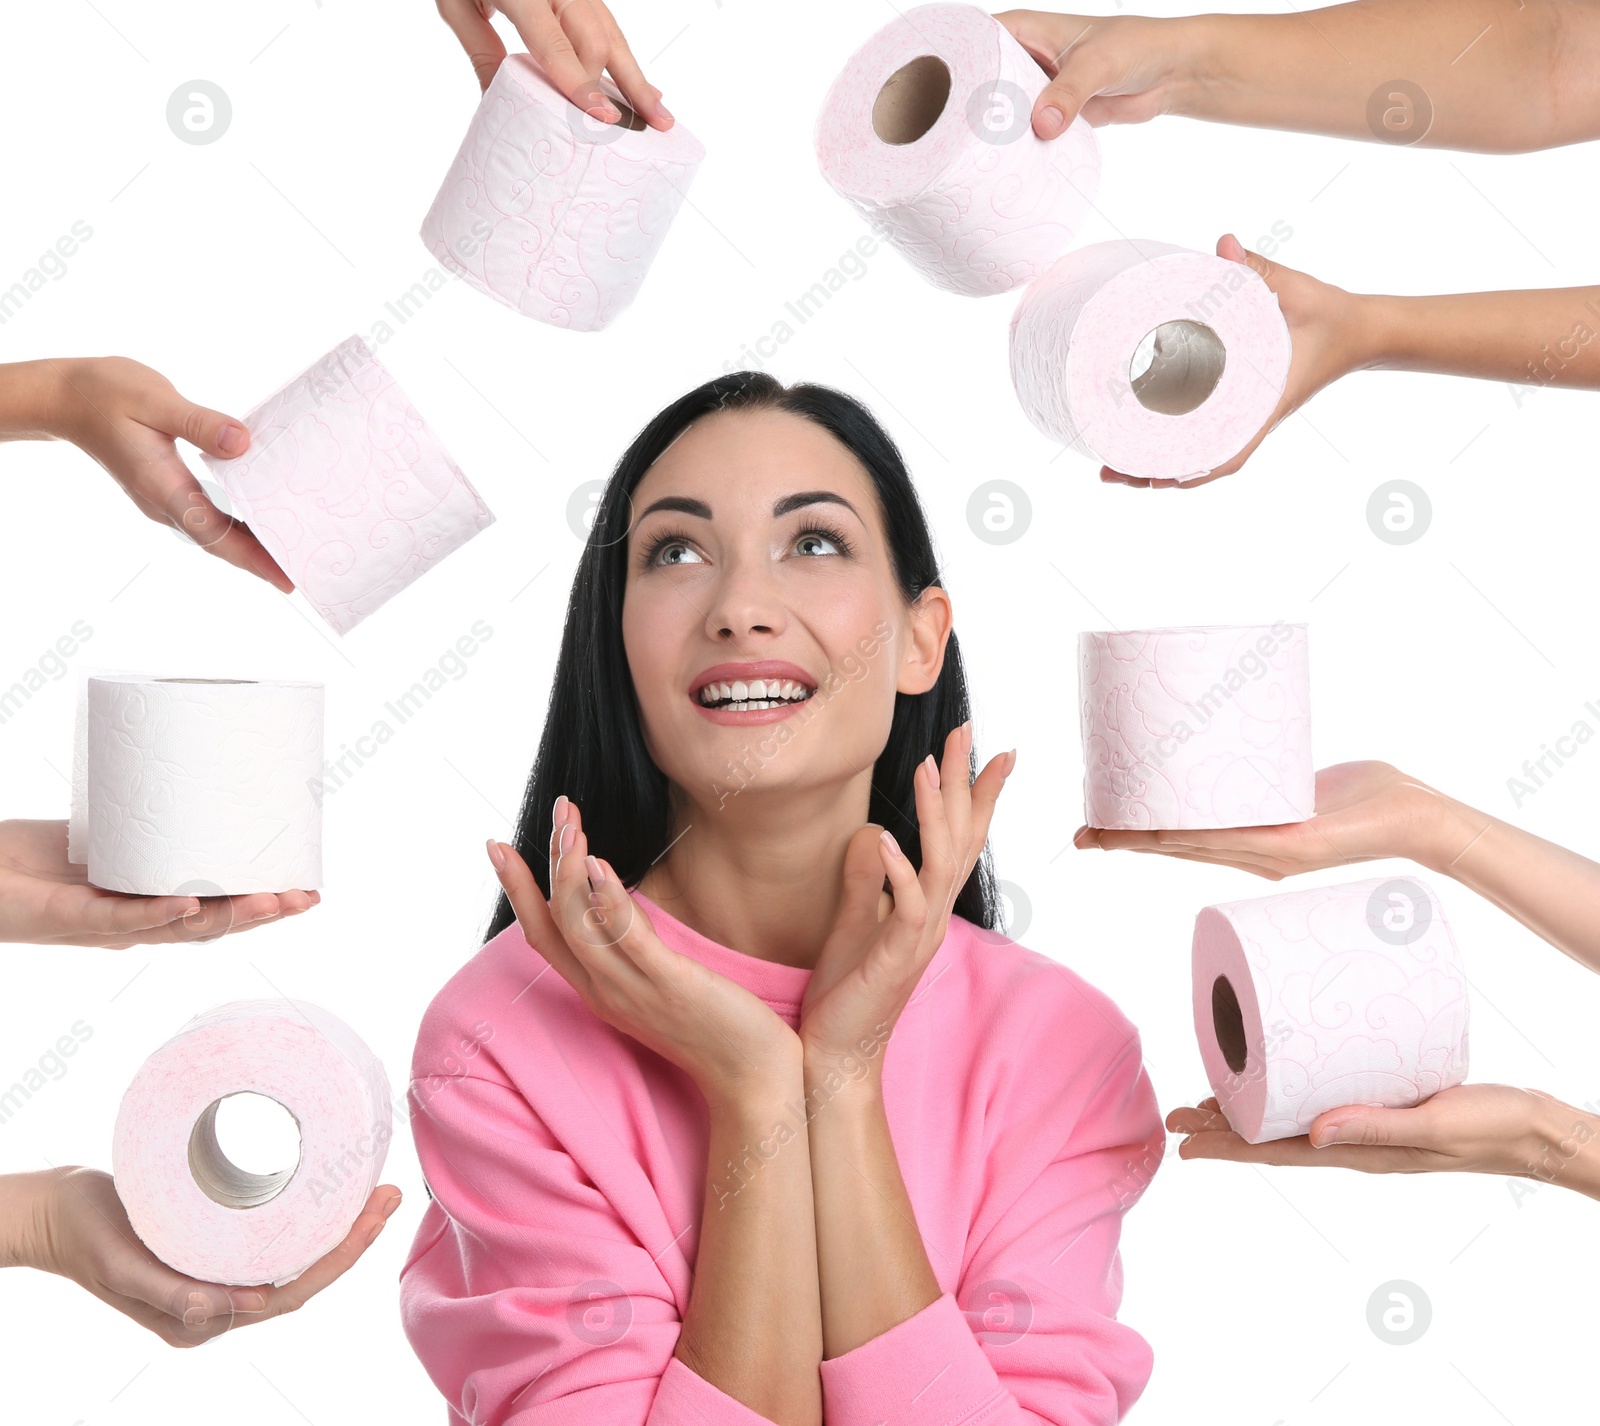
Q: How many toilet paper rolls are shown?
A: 8